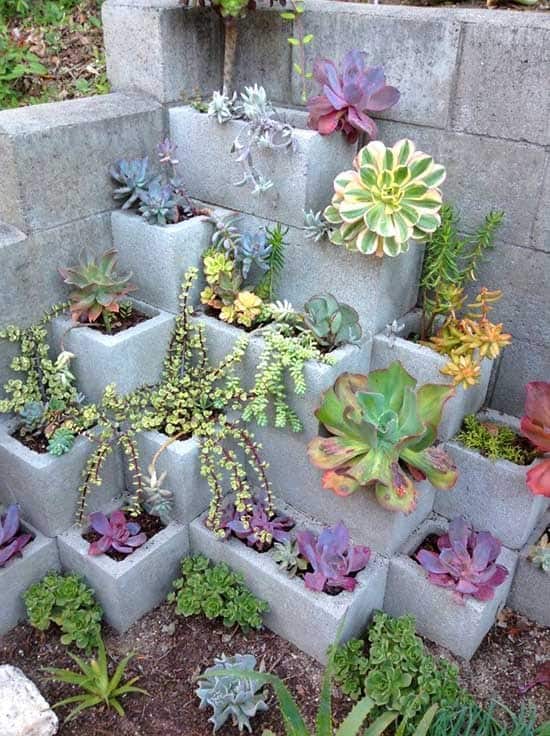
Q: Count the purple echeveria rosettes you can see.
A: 6